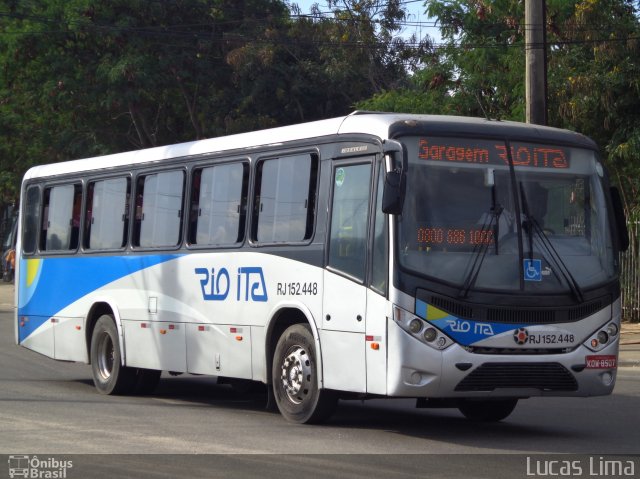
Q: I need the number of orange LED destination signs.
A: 2